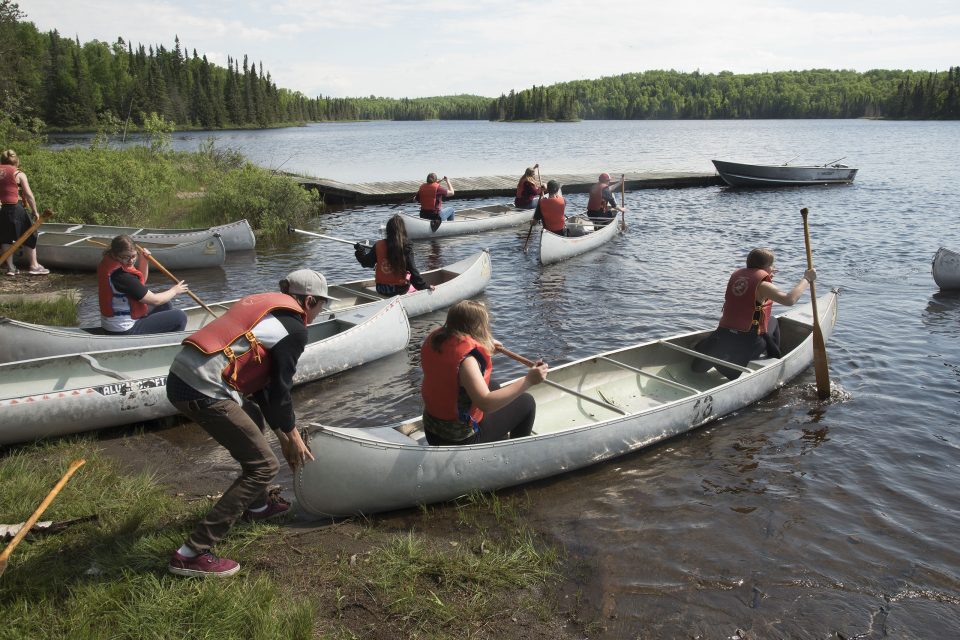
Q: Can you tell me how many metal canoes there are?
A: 8